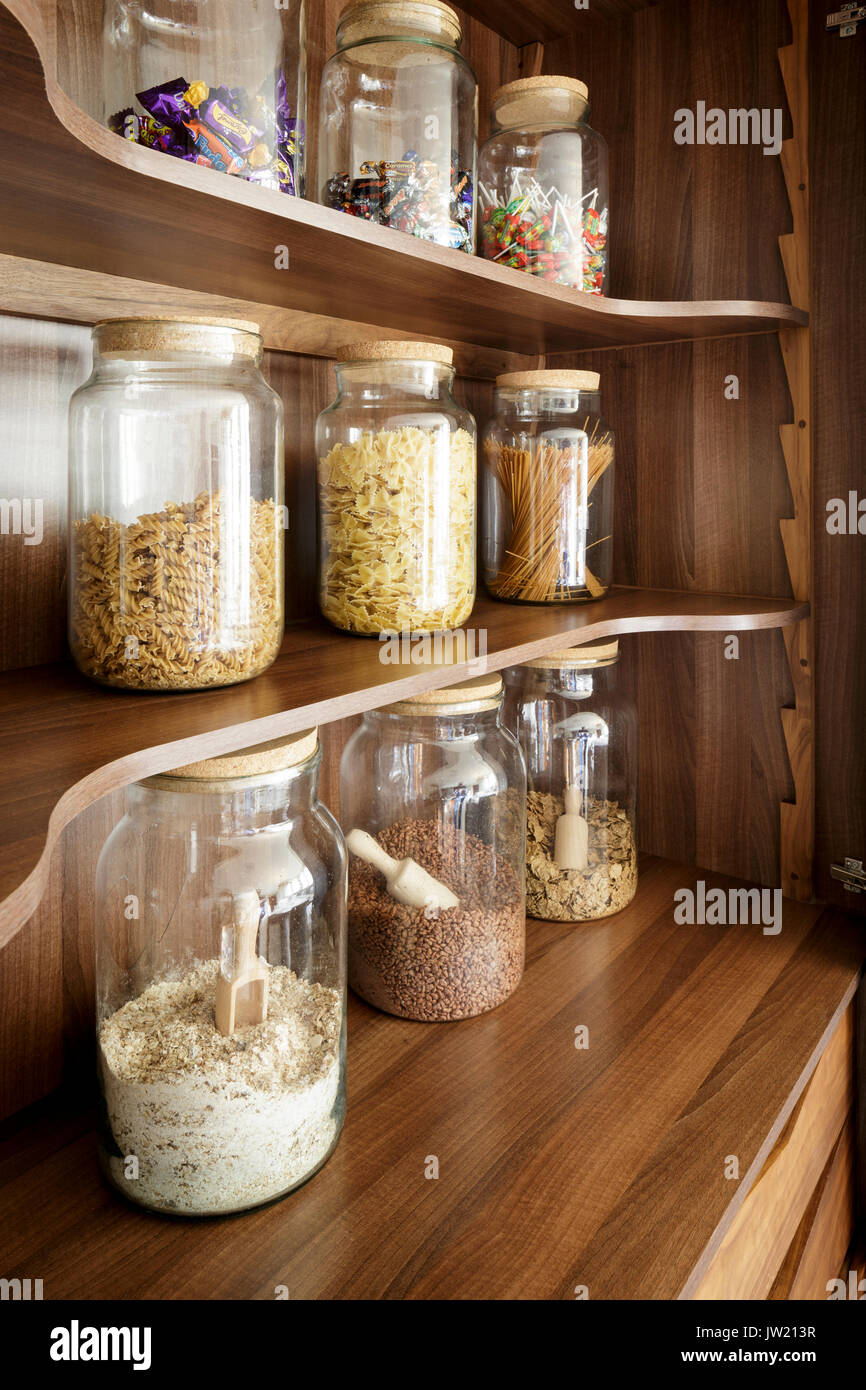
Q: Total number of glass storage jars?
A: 9